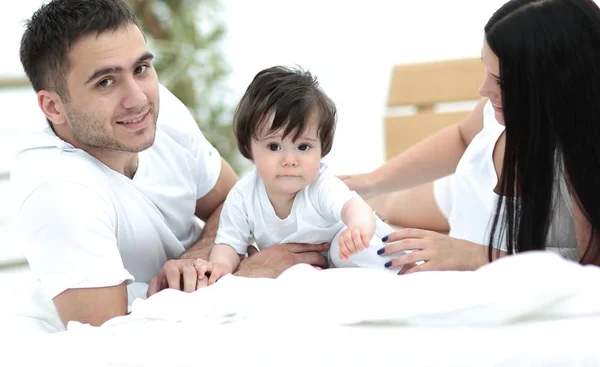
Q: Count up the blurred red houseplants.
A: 0